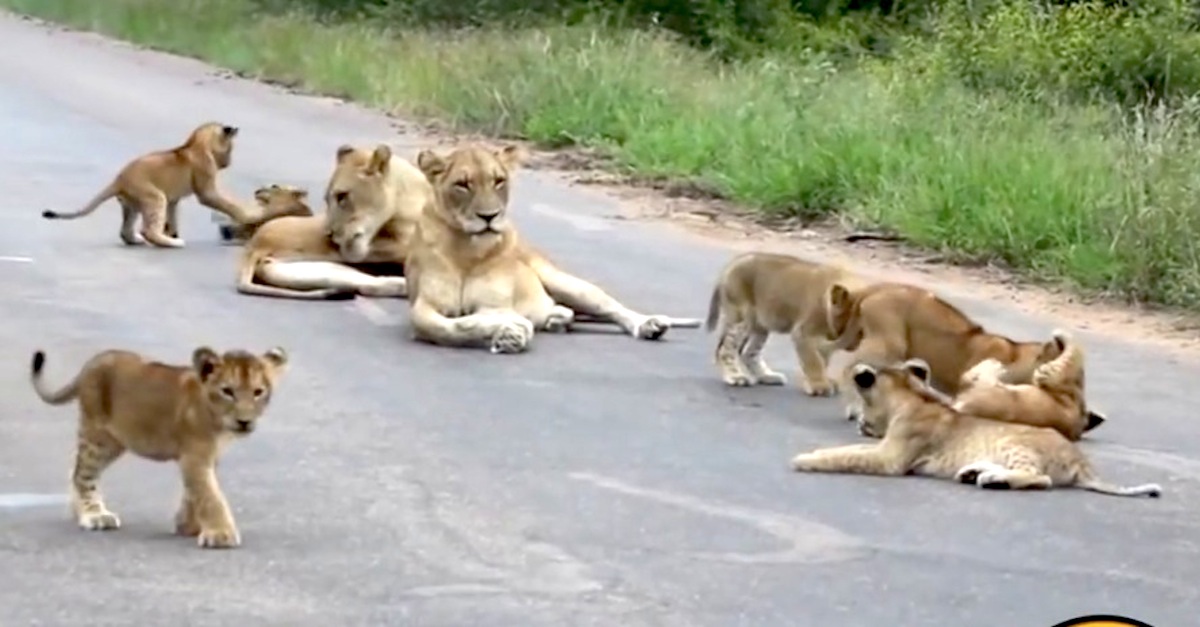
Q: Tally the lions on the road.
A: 9